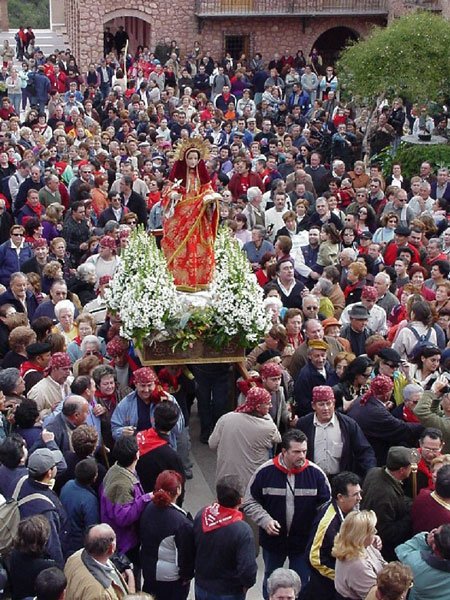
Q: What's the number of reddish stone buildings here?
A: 1